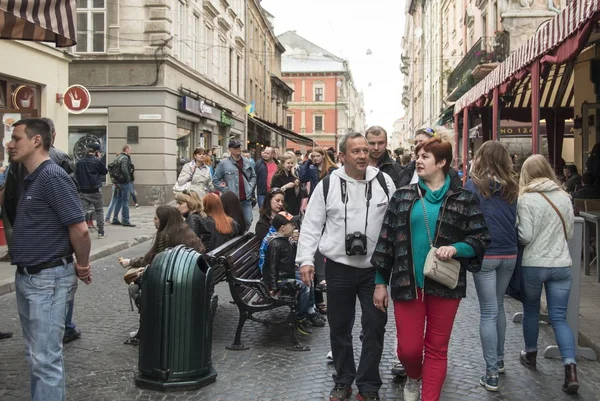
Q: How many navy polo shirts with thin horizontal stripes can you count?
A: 1